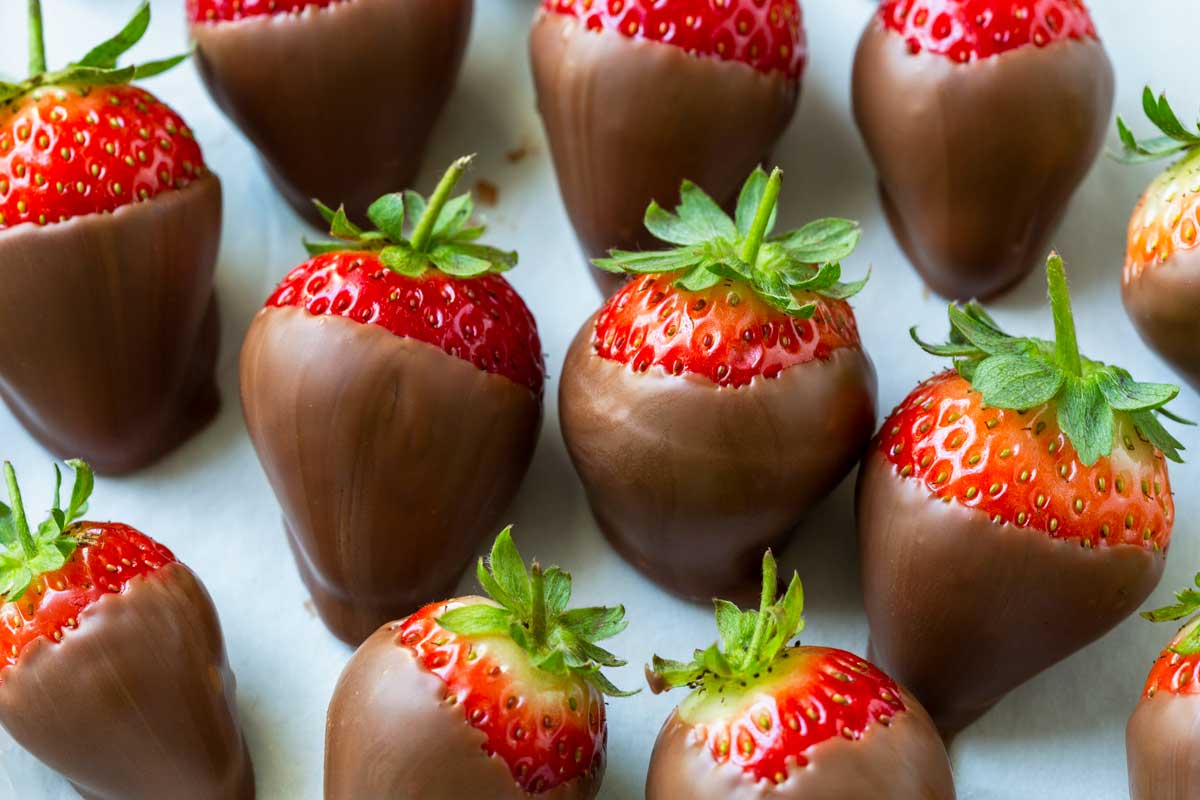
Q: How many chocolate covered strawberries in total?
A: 12